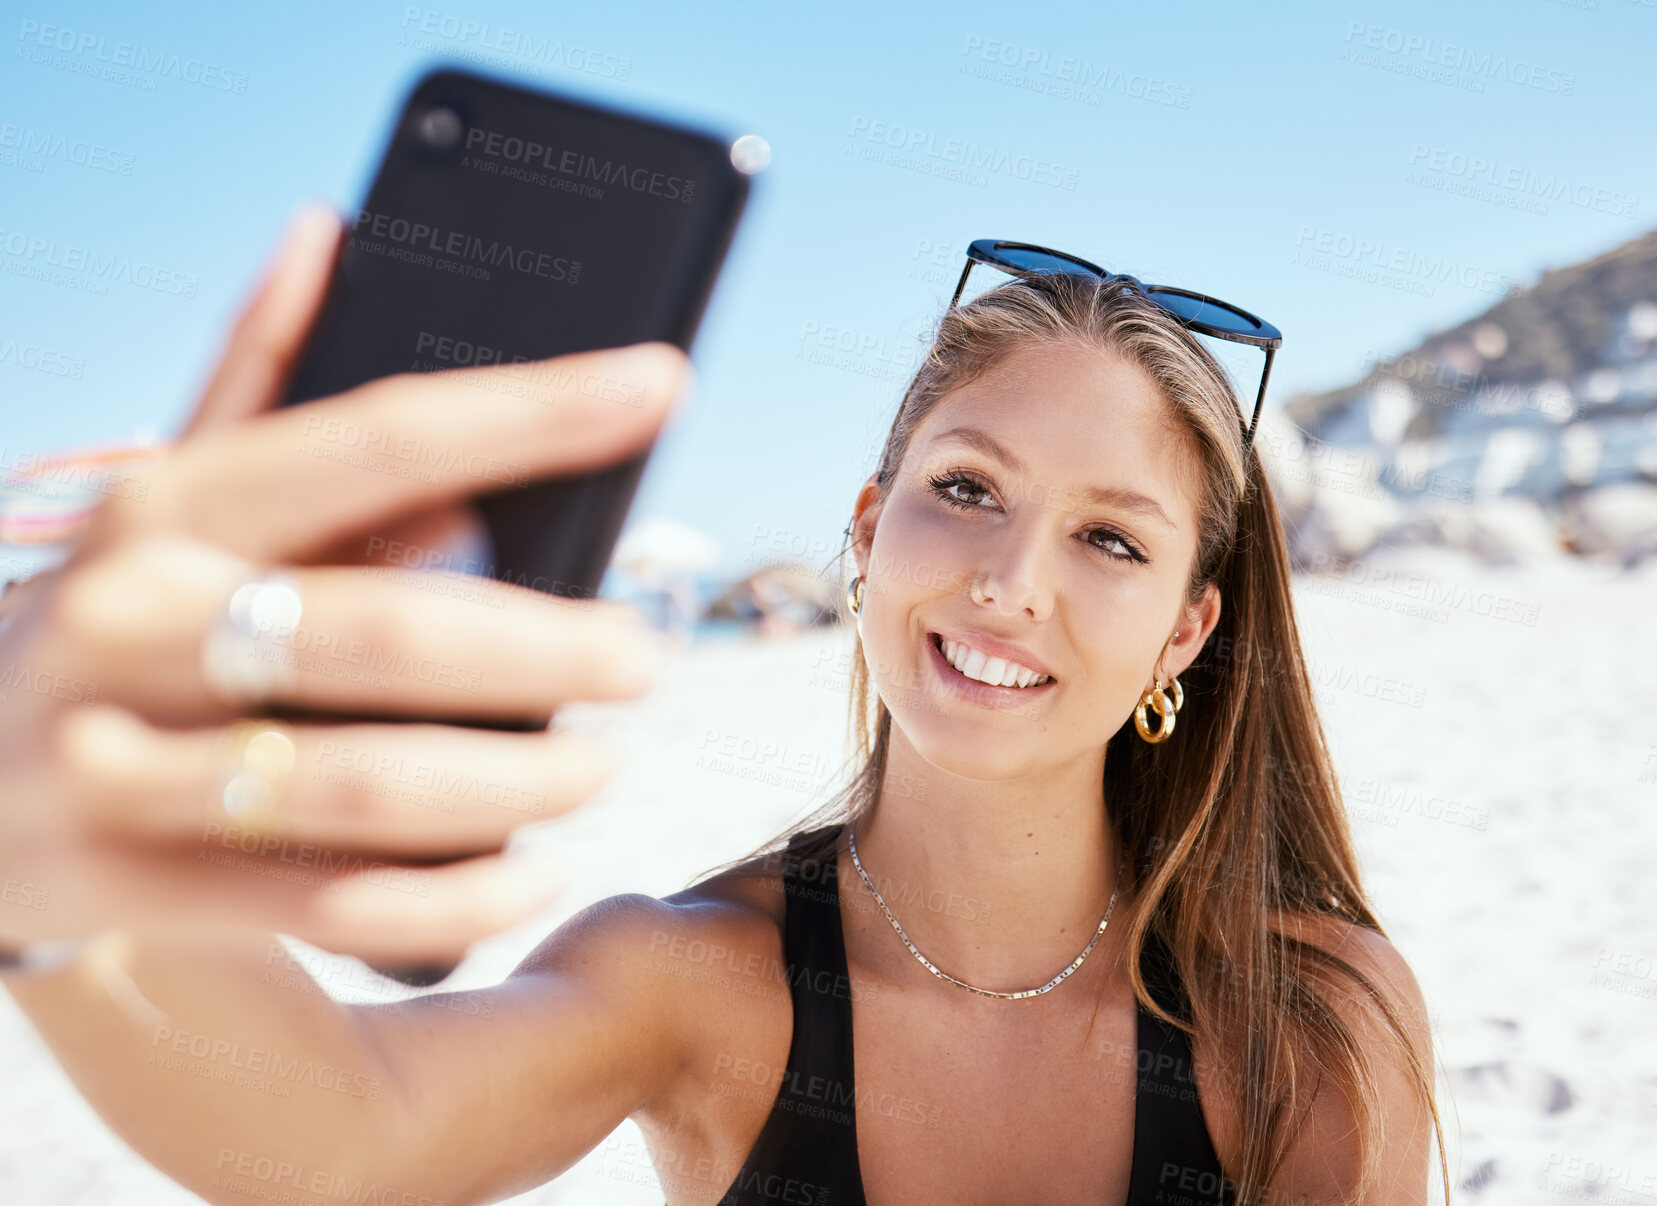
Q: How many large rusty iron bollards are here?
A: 0